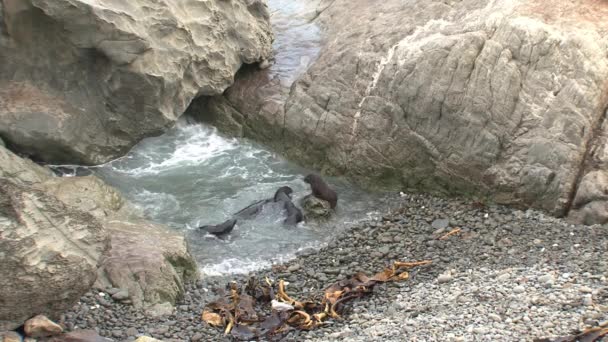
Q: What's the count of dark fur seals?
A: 4